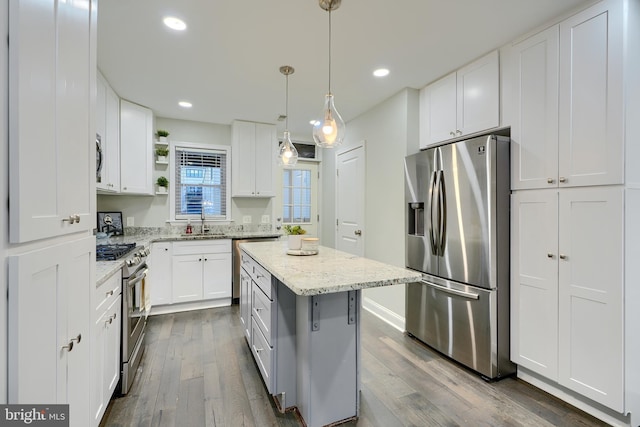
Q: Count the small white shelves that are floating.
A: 3